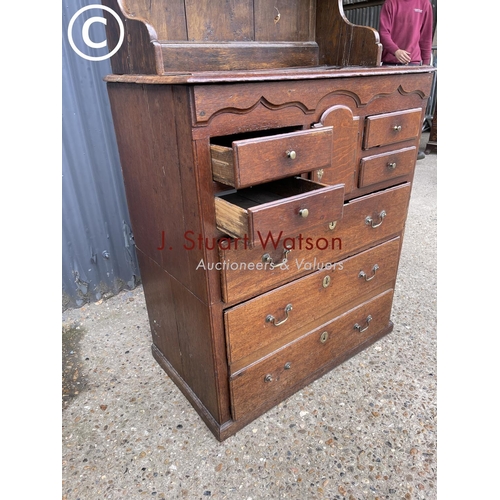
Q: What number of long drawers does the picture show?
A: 3